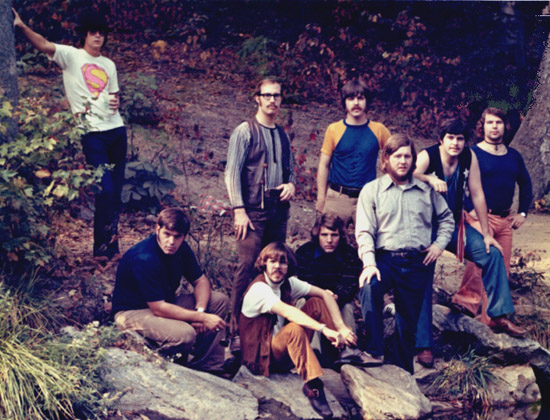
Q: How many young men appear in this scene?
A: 9